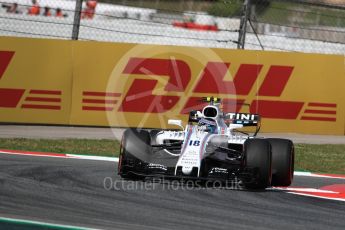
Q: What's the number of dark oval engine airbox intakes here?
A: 1